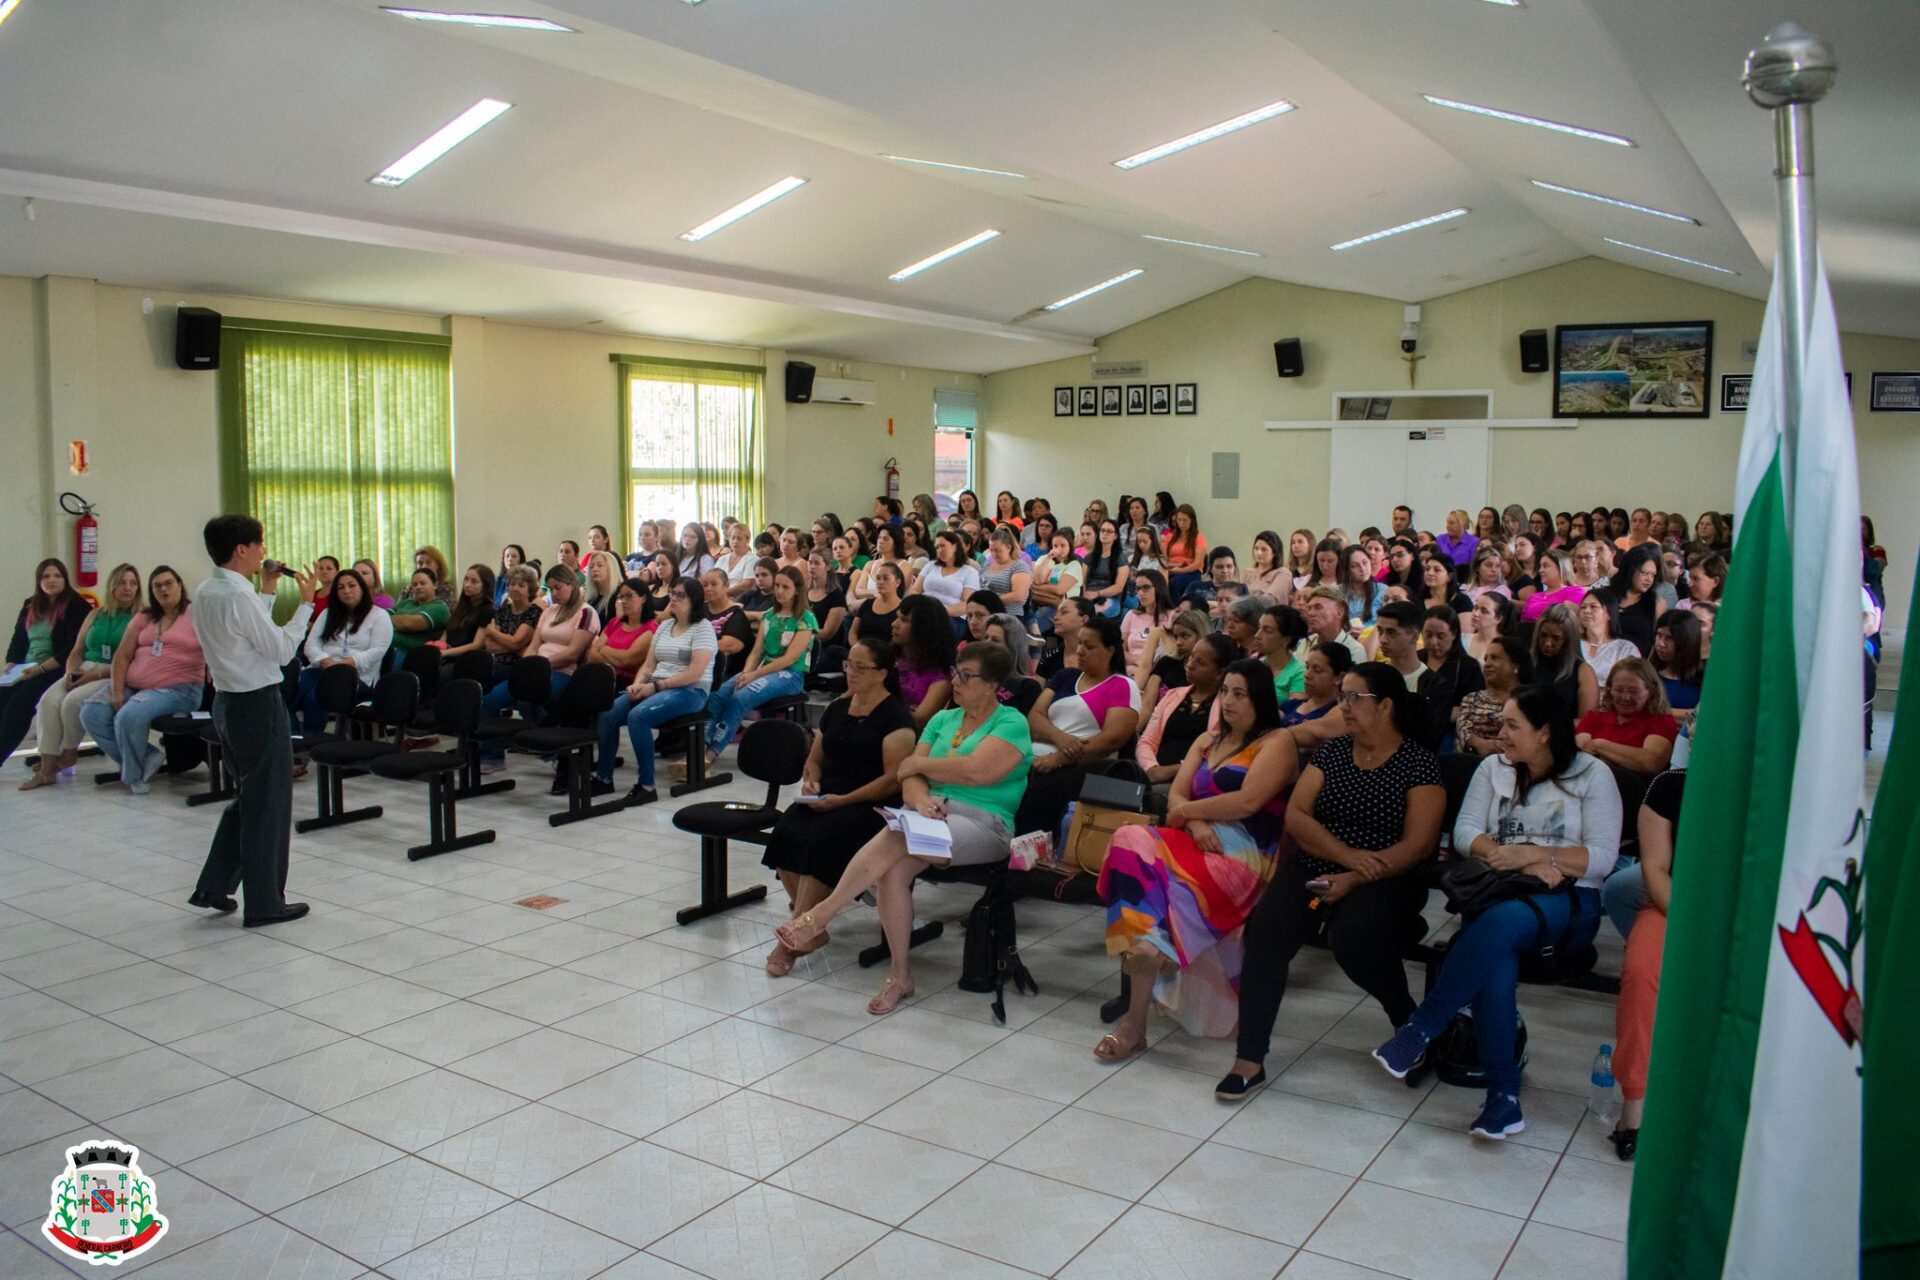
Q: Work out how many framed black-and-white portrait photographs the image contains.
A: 6